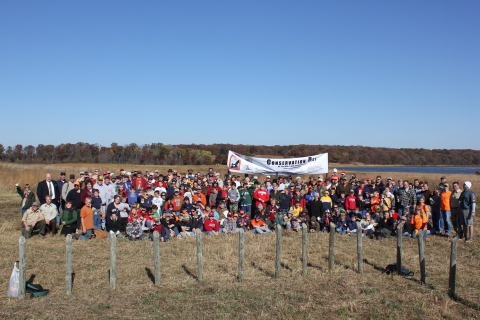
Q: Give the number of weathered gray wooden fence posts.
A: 13